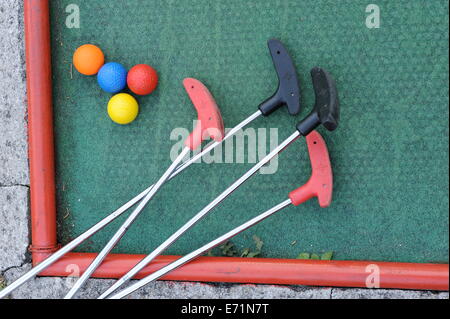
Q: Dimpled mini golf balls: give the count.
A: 4